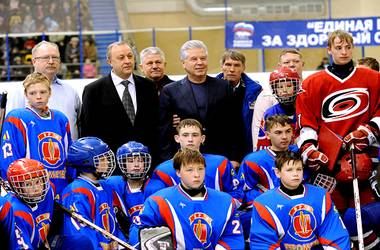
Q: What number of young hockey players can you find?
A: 10